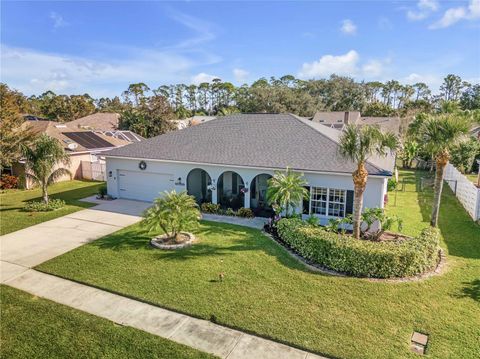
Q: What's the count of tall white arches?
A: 3